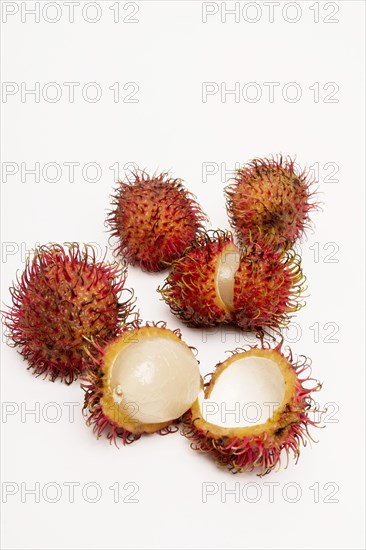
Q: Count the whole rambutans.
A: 3